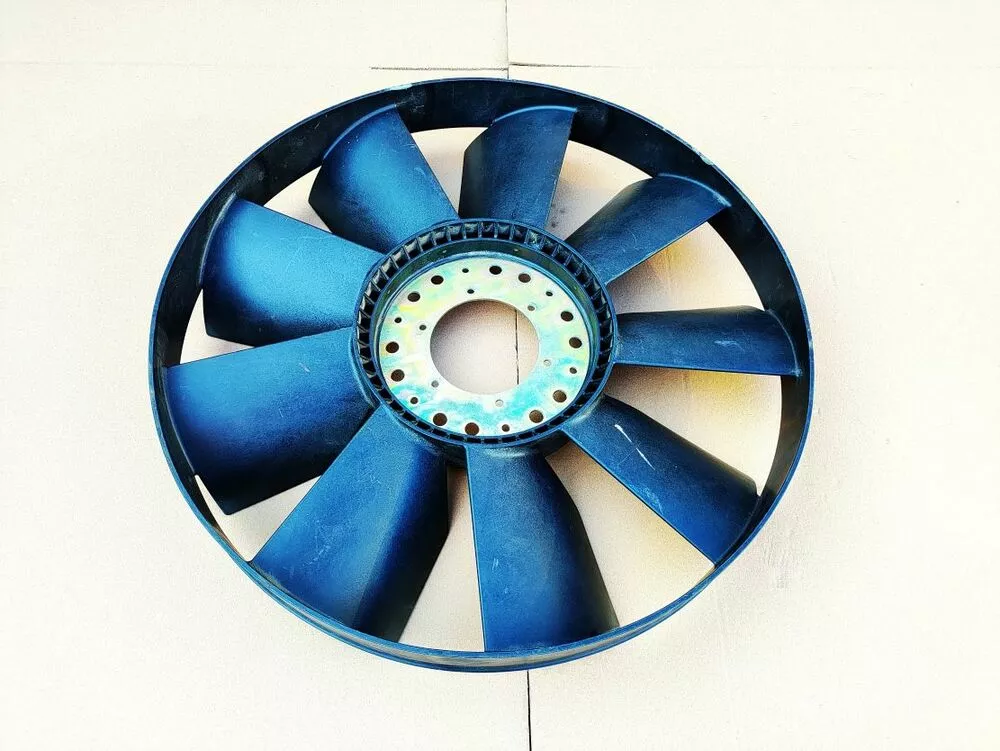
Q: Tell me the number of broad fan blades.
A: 9